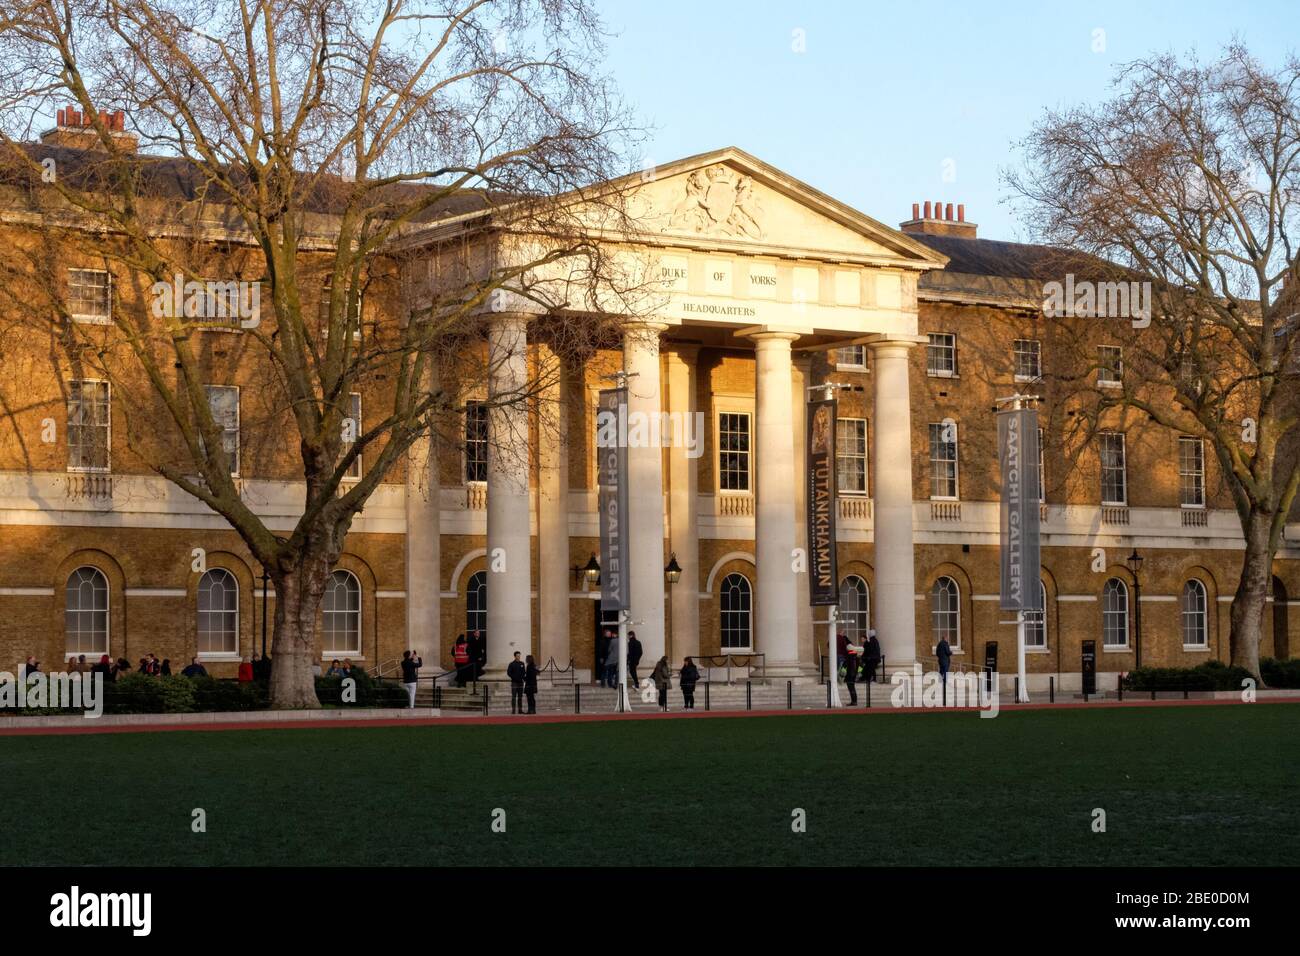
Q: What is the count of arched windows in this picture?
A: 10